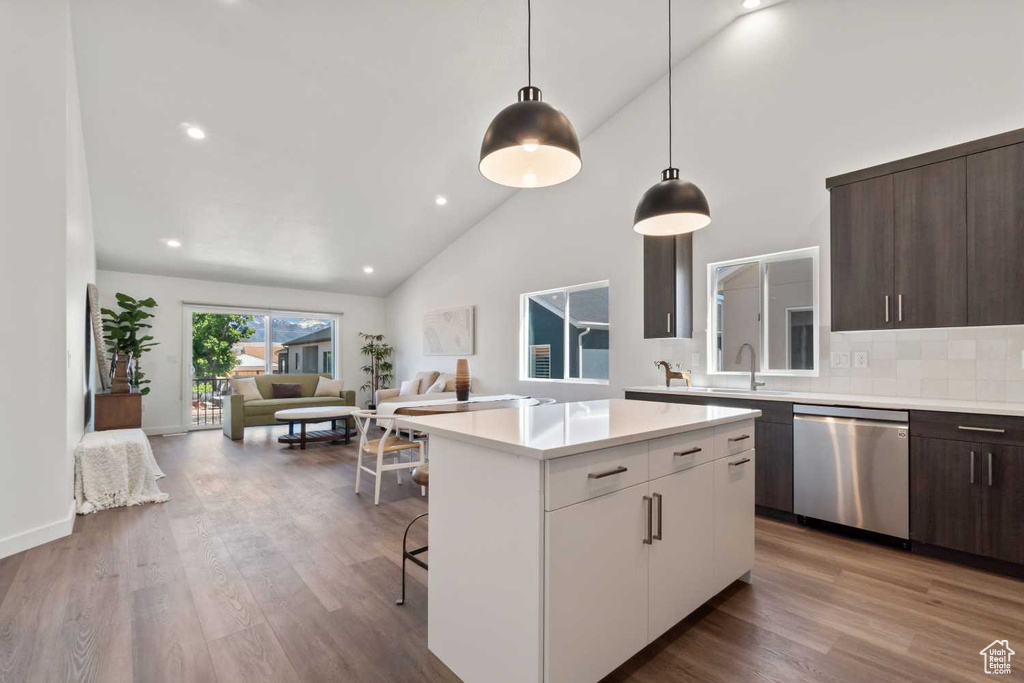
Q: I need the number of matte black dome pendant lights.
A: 2